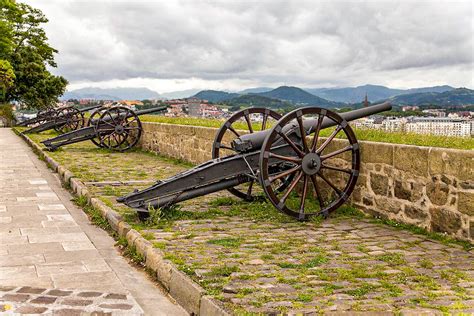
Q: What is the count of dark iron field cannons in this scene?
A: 4